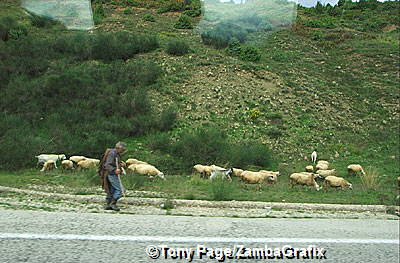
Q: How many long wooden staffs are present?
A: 1